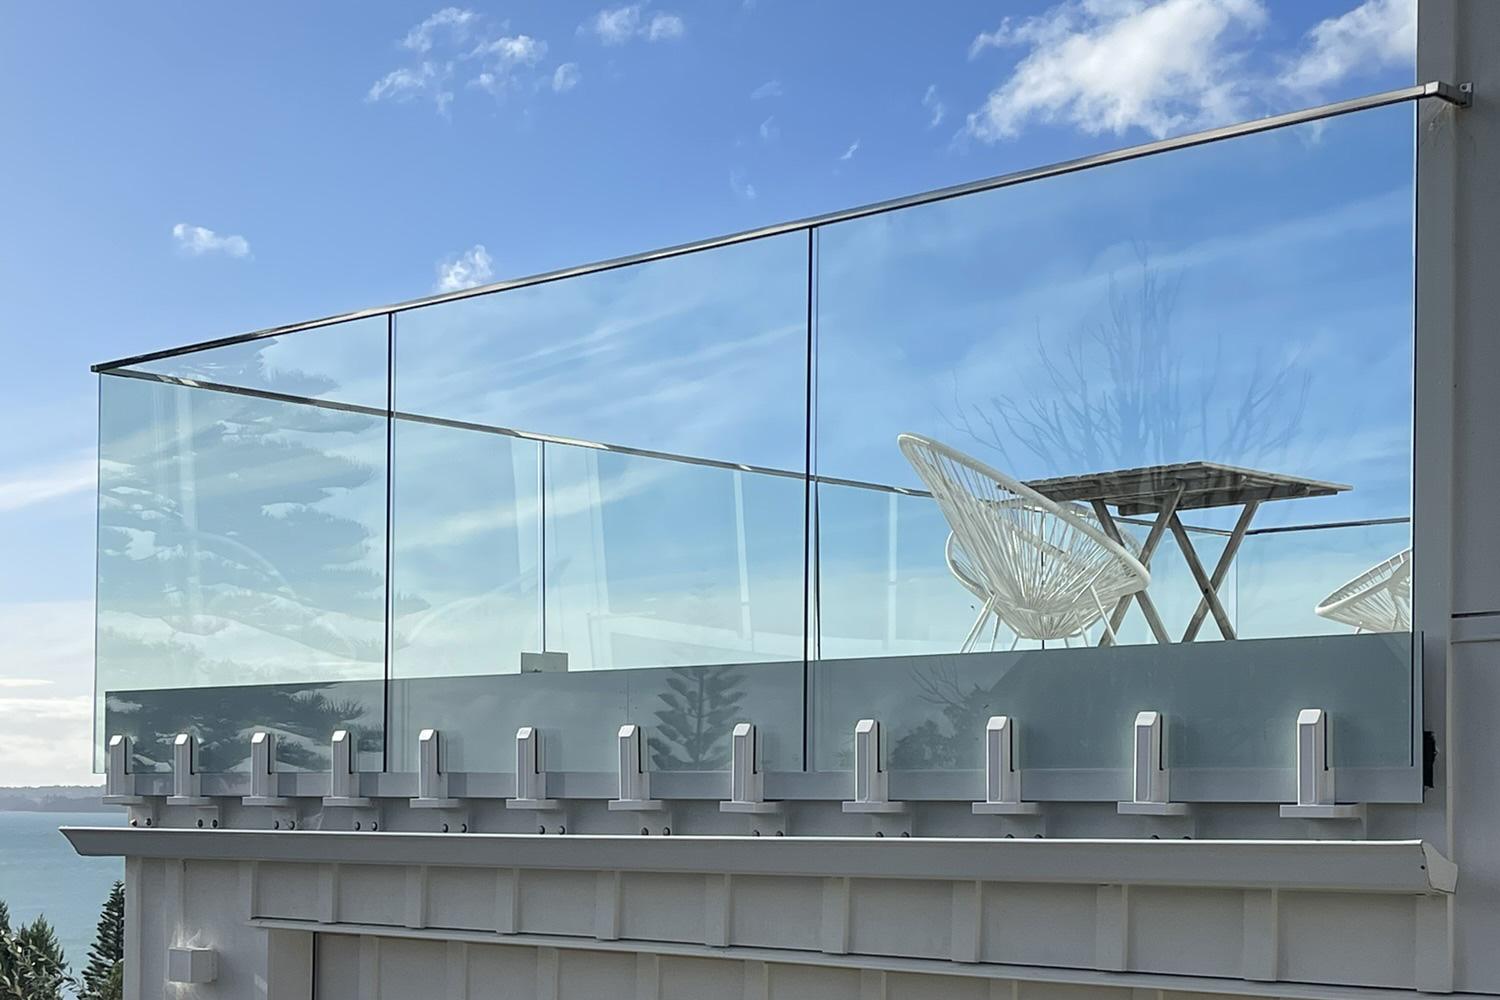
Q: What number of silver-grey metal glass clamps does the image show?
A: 12